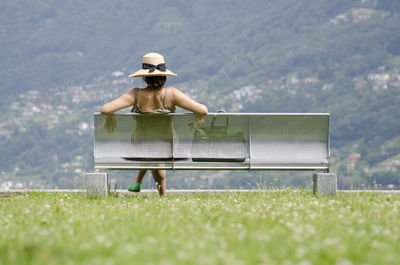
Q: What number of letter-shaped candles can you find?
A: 0